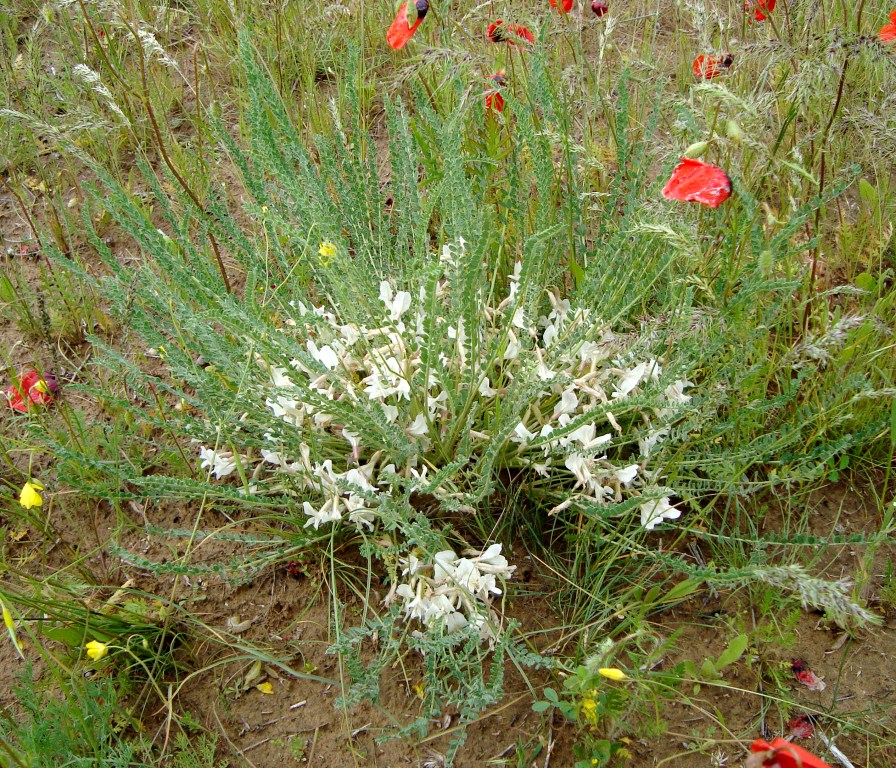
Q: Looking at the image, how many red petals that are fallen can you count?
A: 2